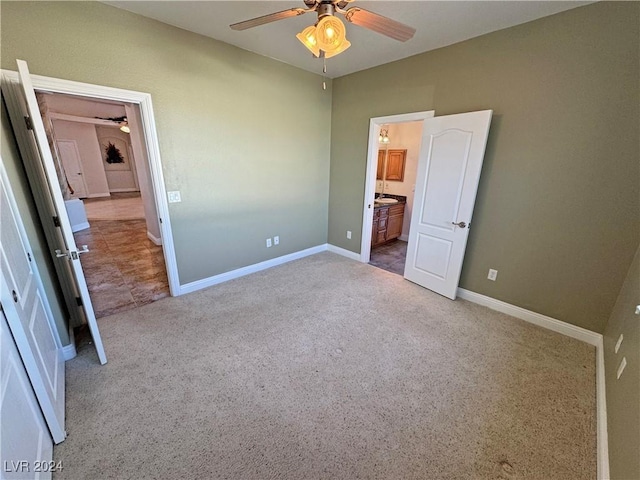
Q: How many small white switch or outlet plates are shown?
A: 7